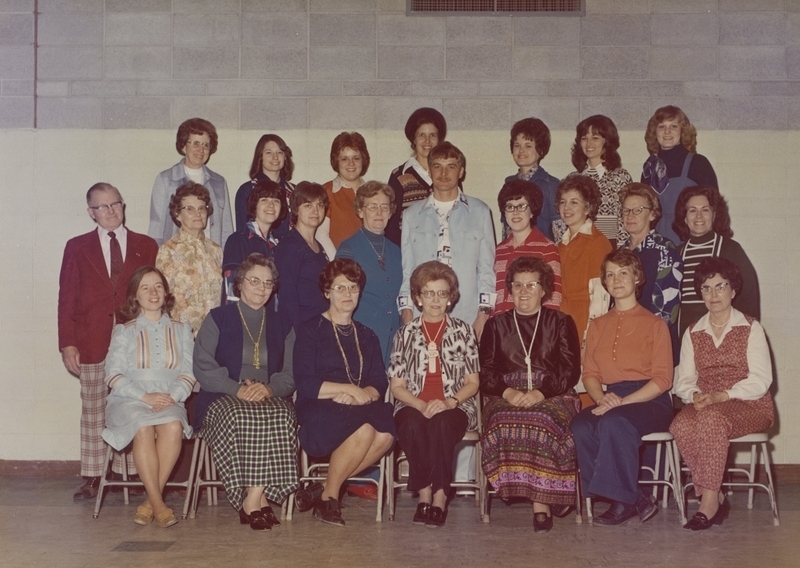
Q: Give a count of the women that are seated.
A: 7